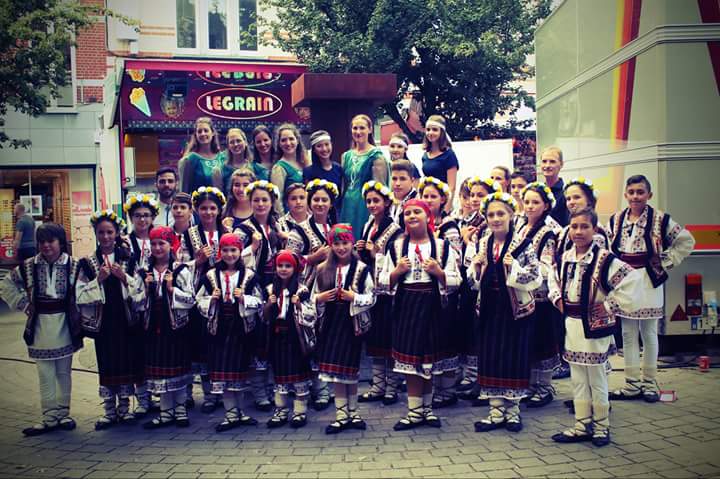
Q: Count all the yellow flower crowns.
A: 11